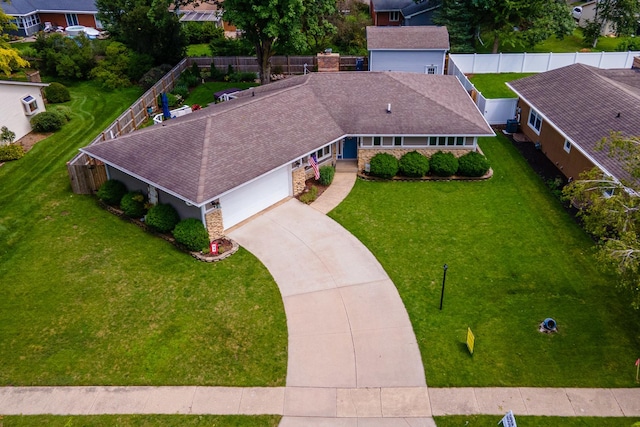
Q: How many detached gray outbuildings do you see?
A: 1